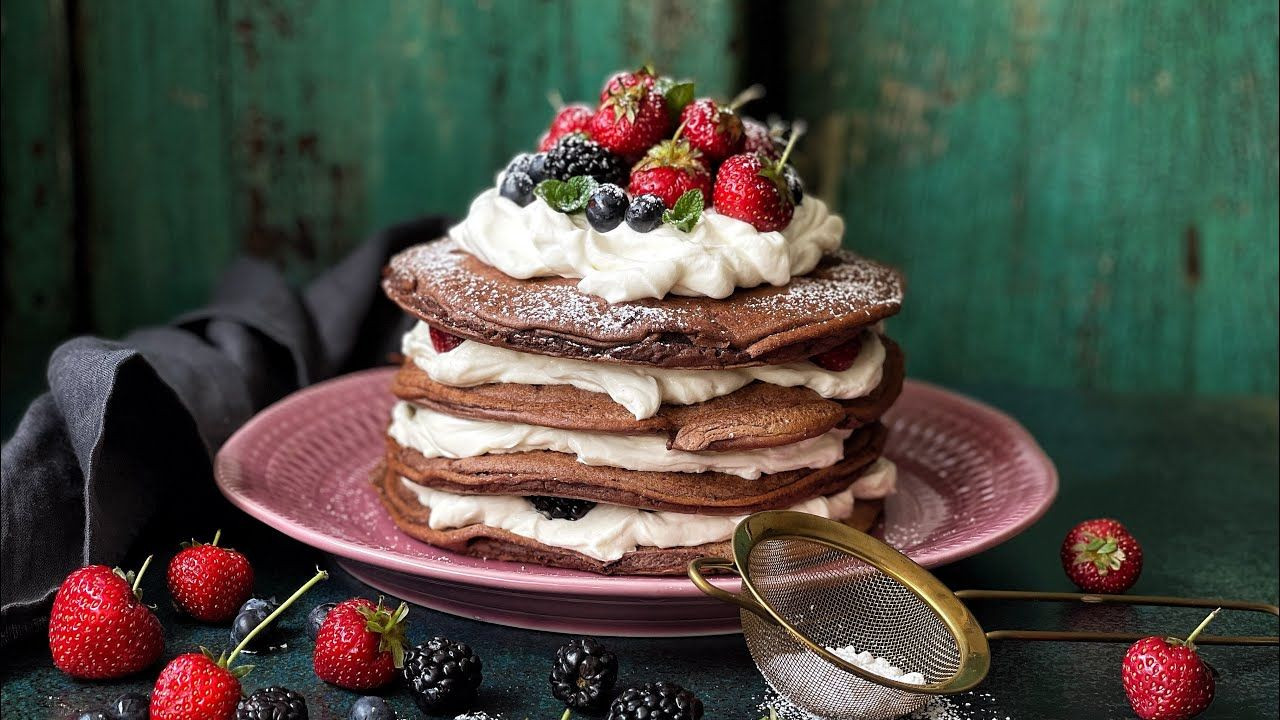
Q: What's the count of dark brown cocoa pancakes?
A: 4